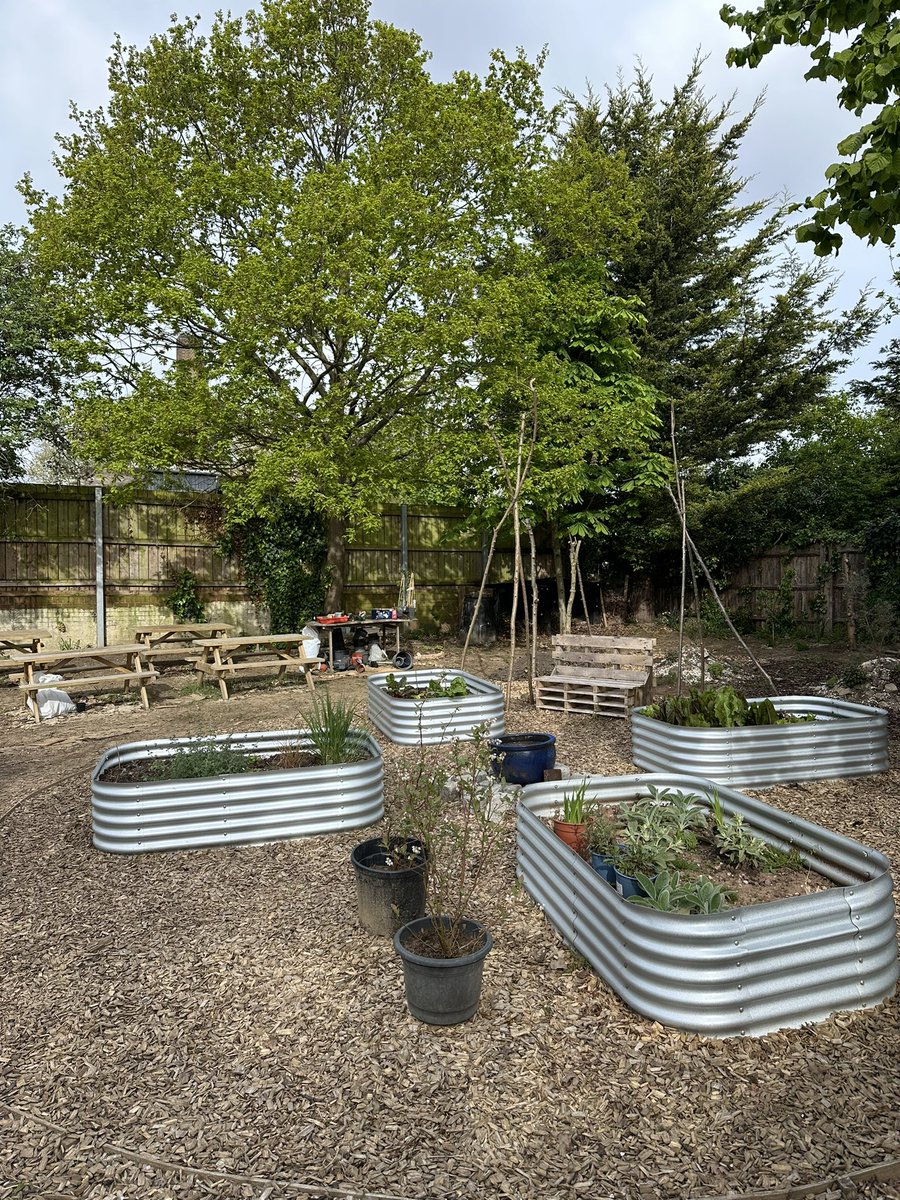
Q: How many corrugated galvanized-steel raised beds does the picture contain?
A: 4